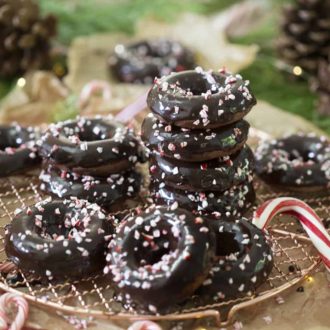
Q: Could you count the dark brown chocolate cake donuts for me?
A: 12